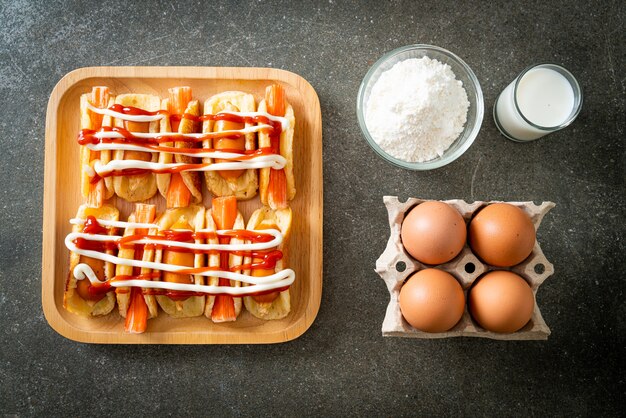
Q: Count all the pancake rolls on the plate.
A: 10